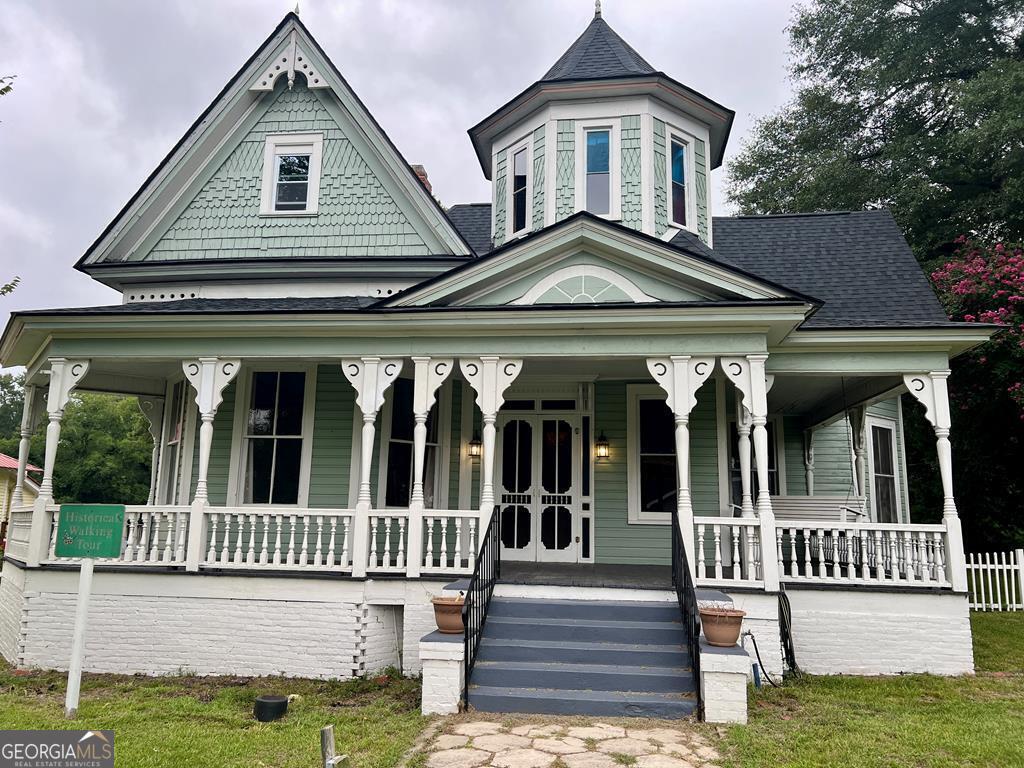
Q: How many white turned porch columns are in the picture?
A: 13